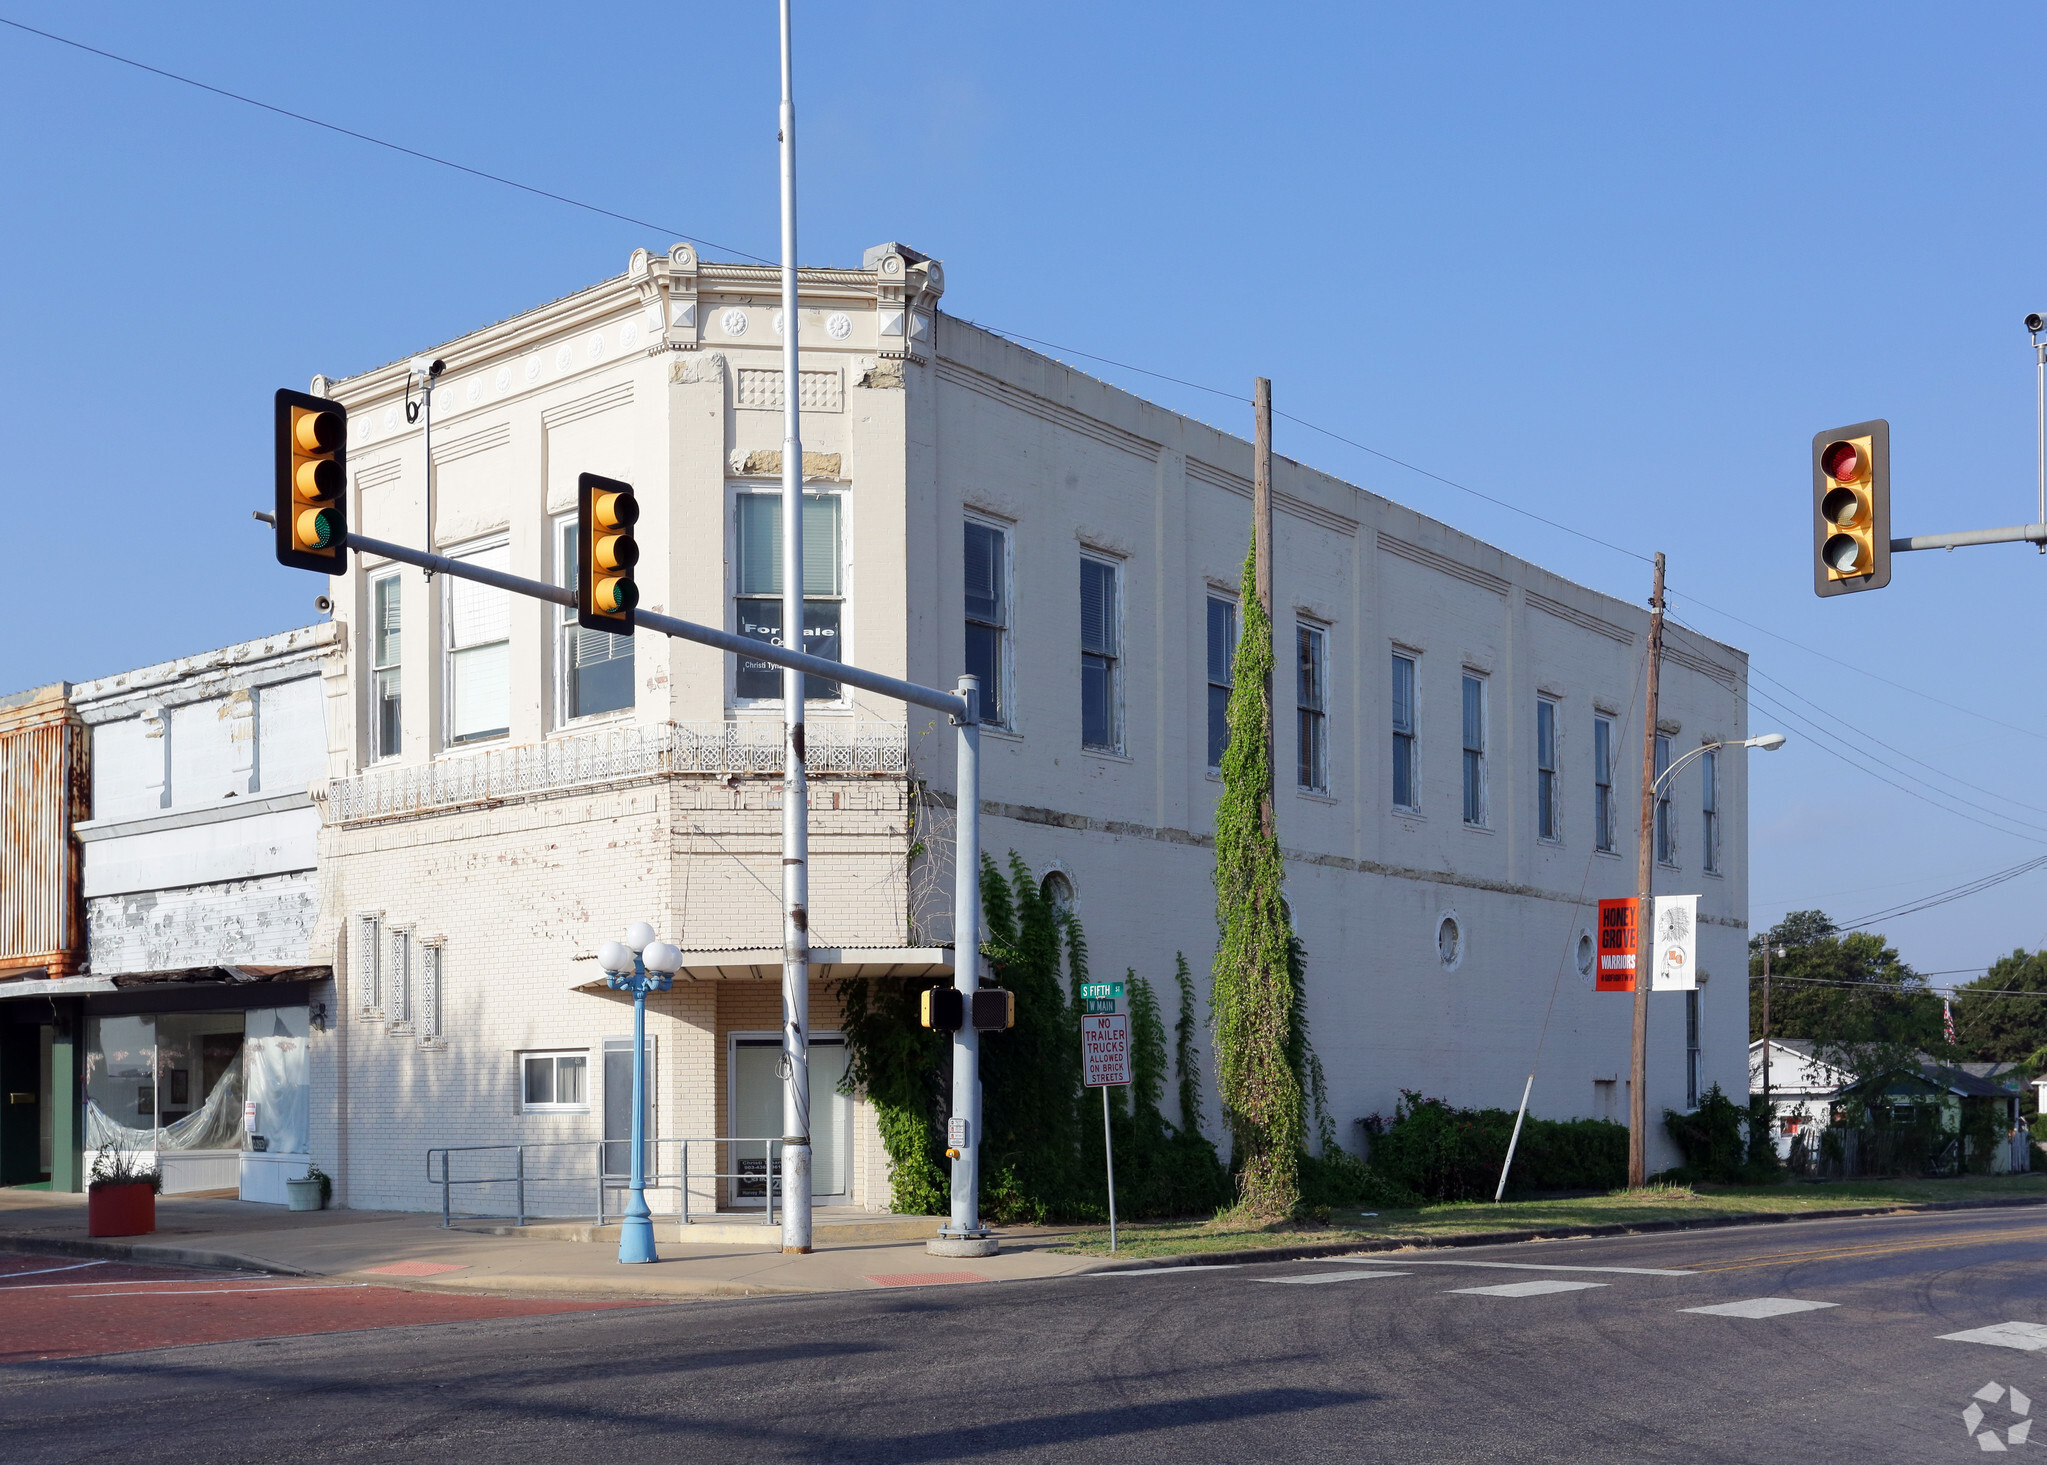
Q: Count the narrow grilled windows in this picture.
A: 3